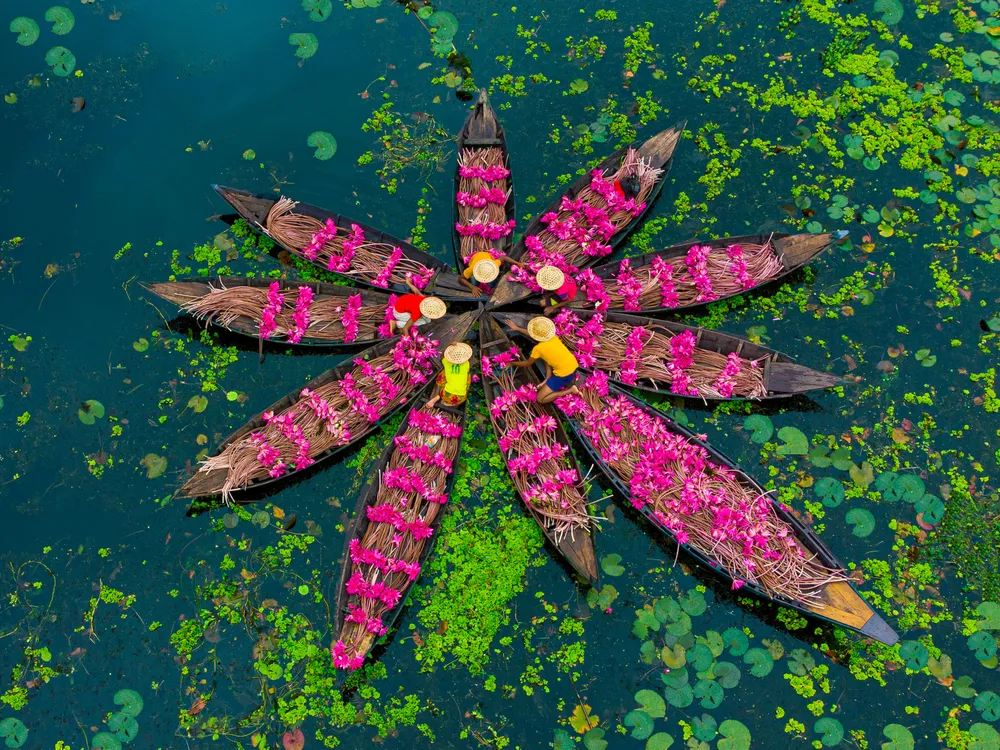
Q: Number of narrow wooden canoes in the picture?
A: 10